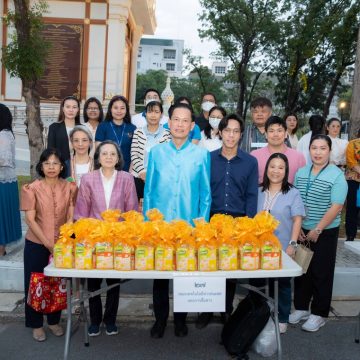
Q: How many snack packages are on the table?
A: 11